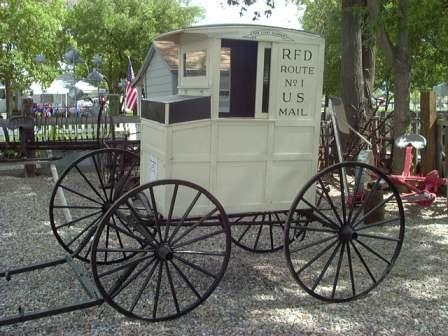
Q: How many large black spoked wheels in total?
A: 4